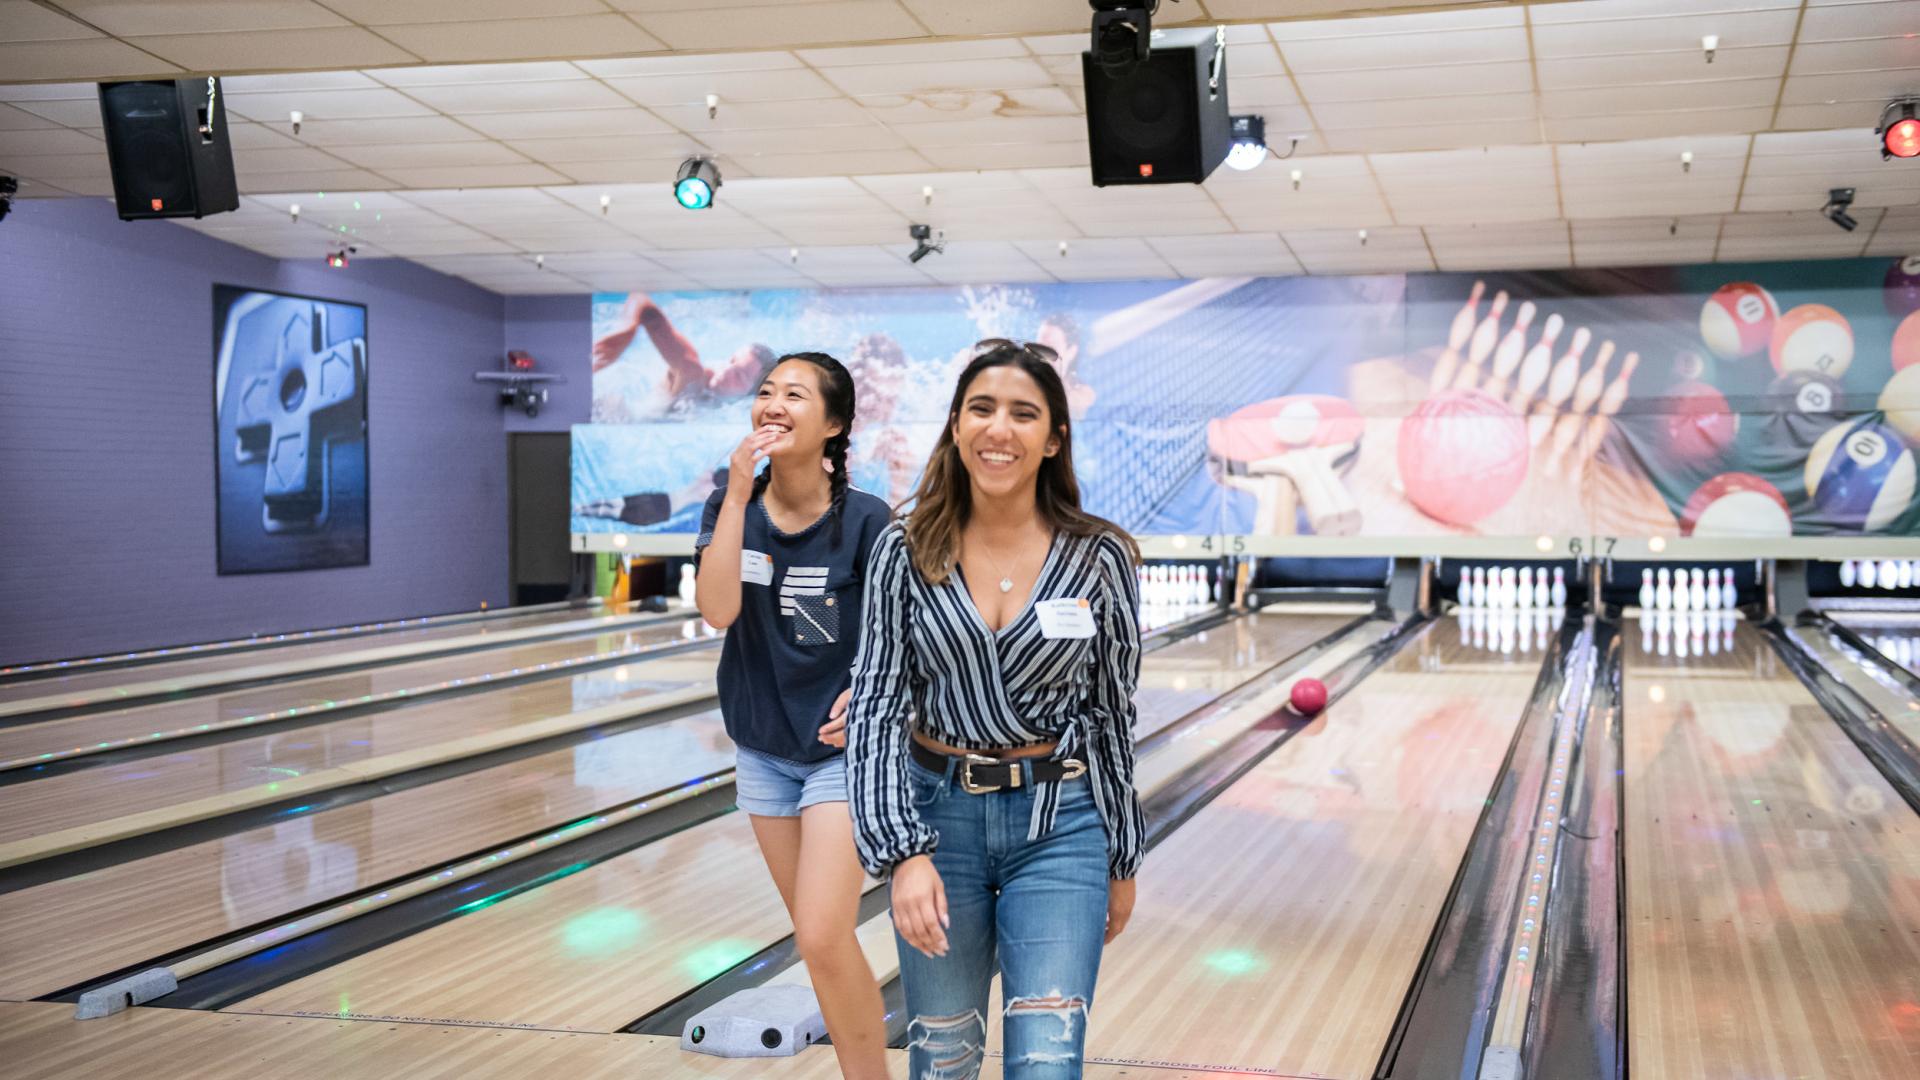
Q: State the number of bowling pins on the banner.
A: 7